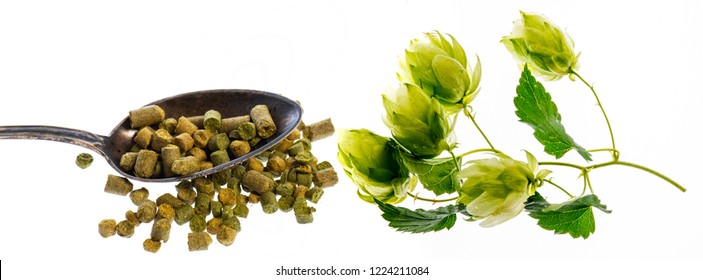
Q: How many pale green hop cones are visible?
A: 5